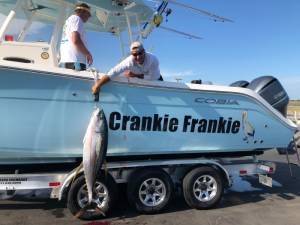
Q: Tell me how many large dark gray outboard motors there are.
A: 2